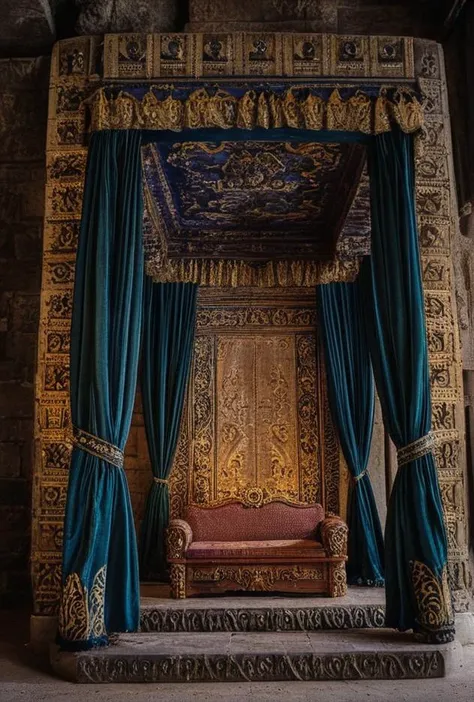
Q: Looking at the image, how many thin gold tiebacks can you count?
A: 2